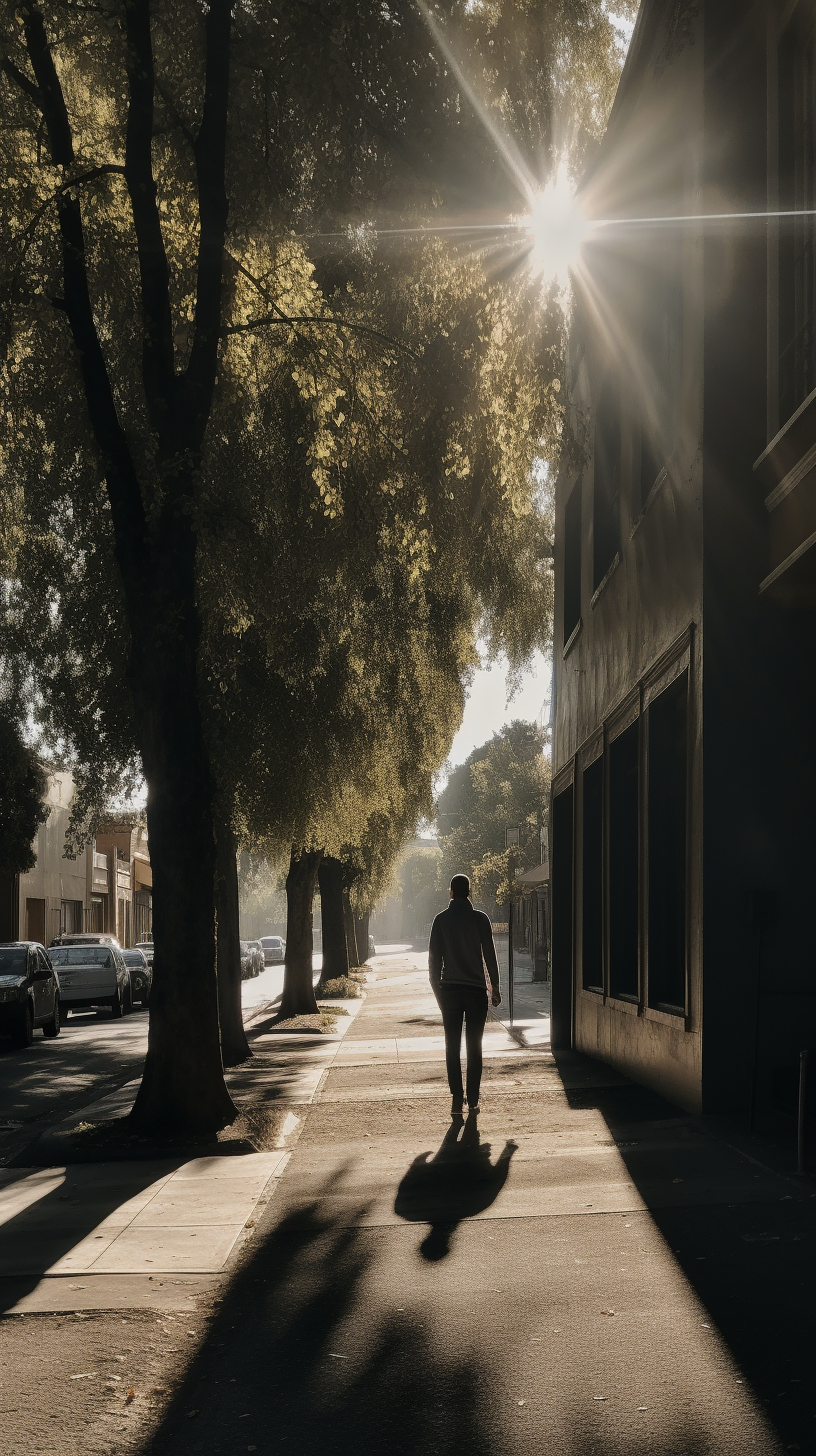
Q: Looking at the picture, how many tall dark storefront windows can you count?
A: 3